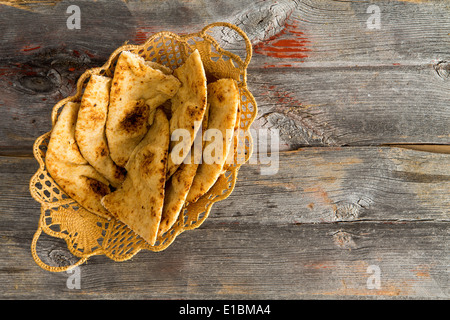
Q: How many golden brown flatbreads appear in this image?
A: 7